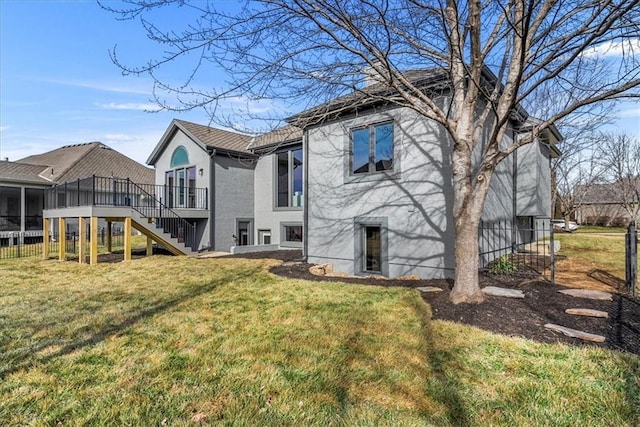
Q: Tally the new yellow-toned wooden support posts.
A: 7